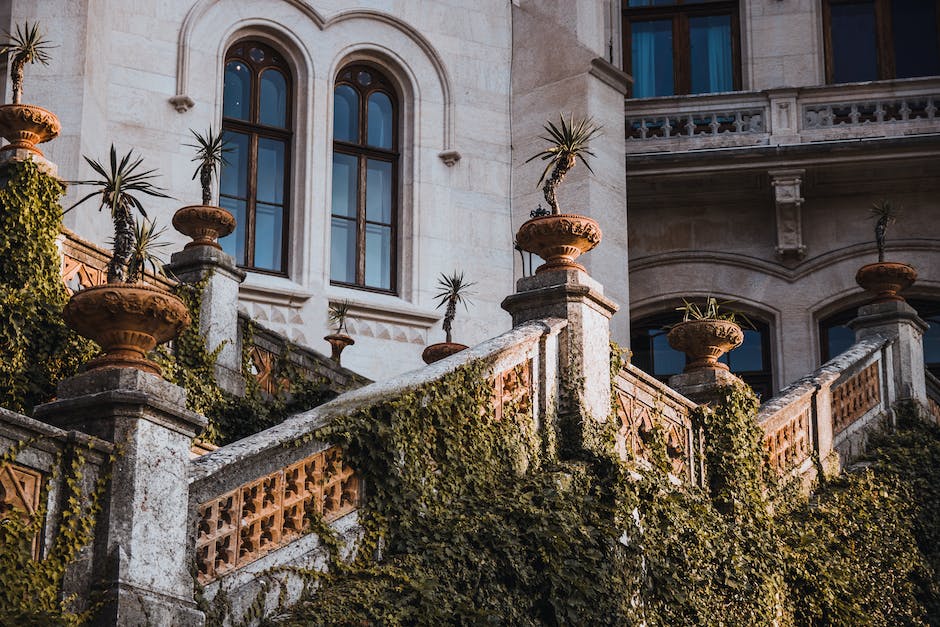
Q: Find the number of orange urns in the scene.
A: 8